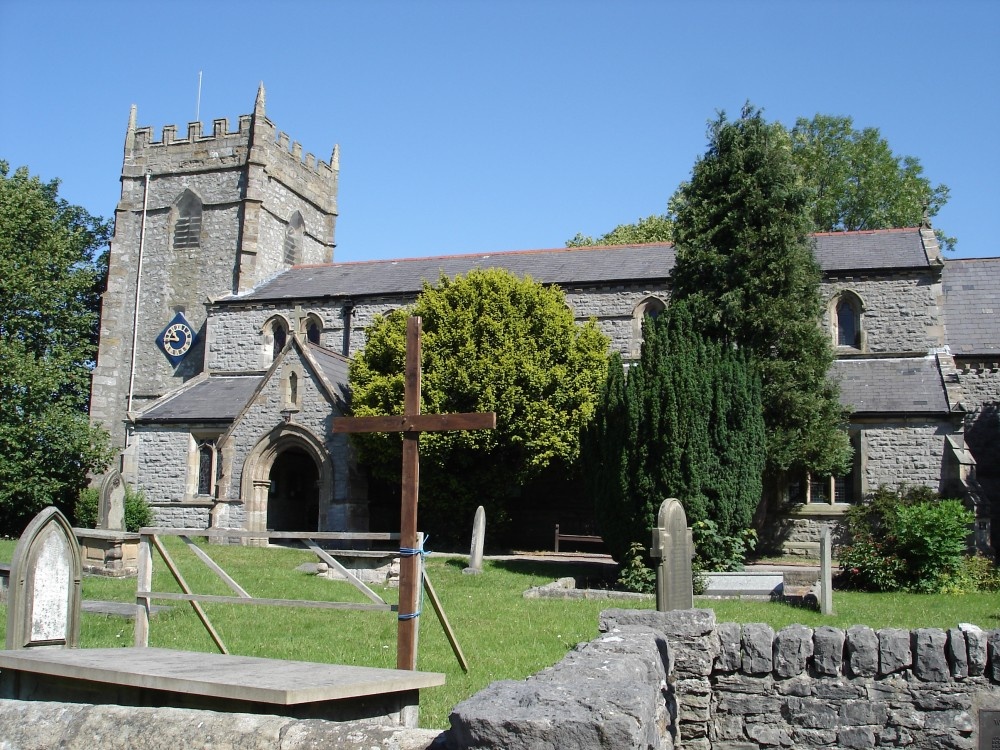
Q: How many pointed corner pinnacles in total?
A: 3